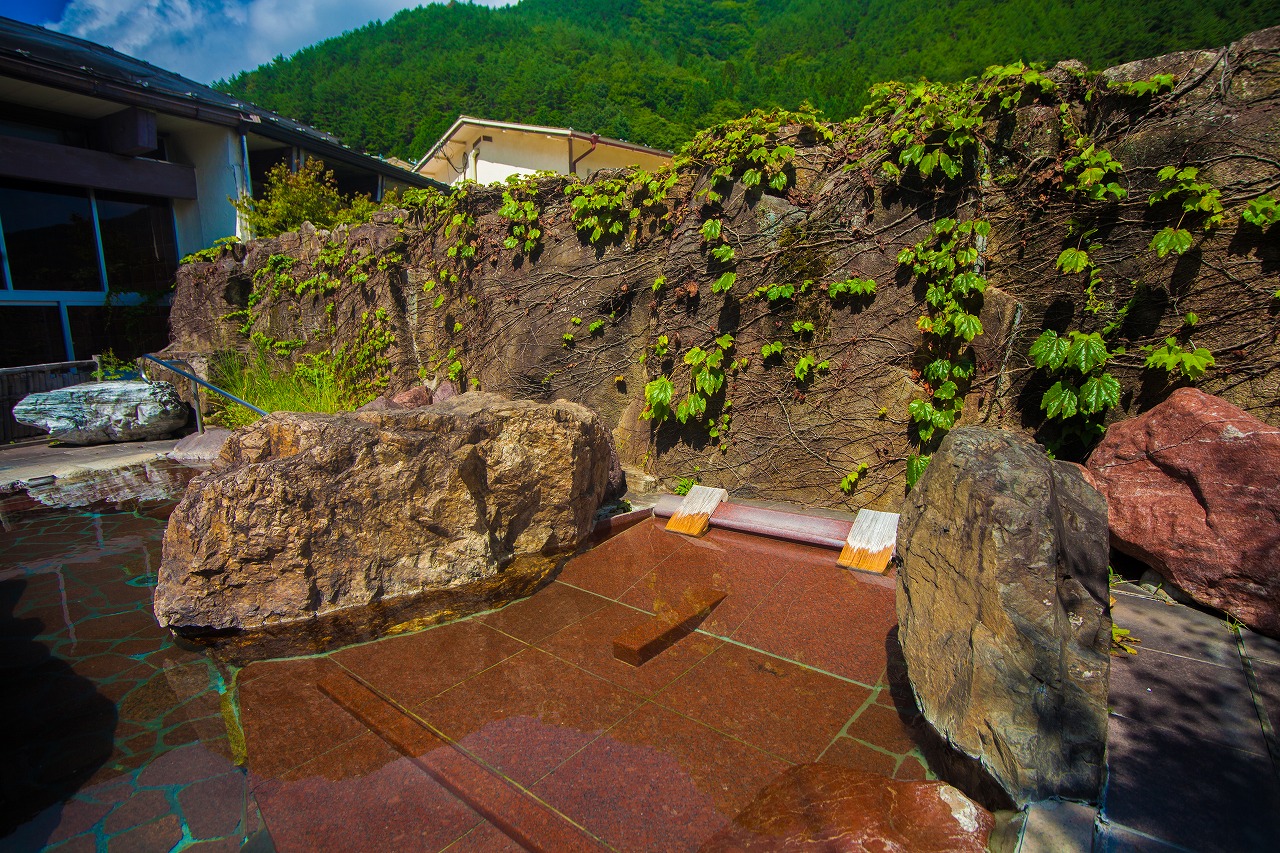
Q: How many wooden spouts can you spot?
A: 2